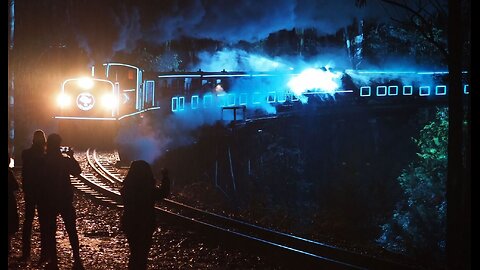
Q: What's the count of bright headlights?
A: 3